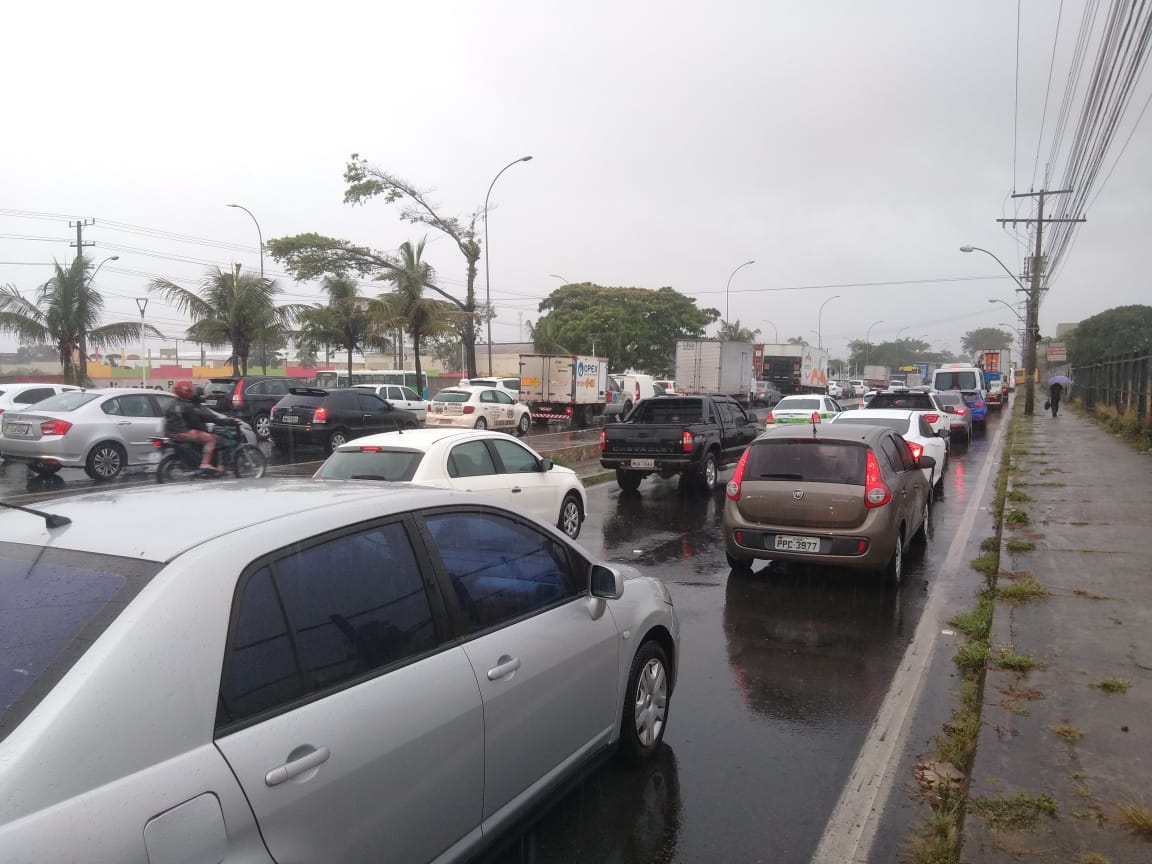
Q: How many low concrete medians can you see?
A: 1